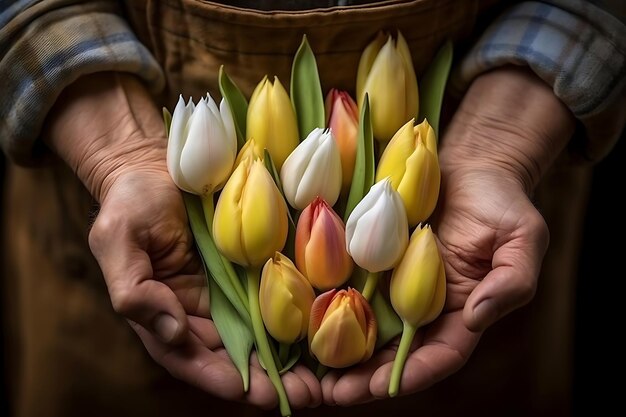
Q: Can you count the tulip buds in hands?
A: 12